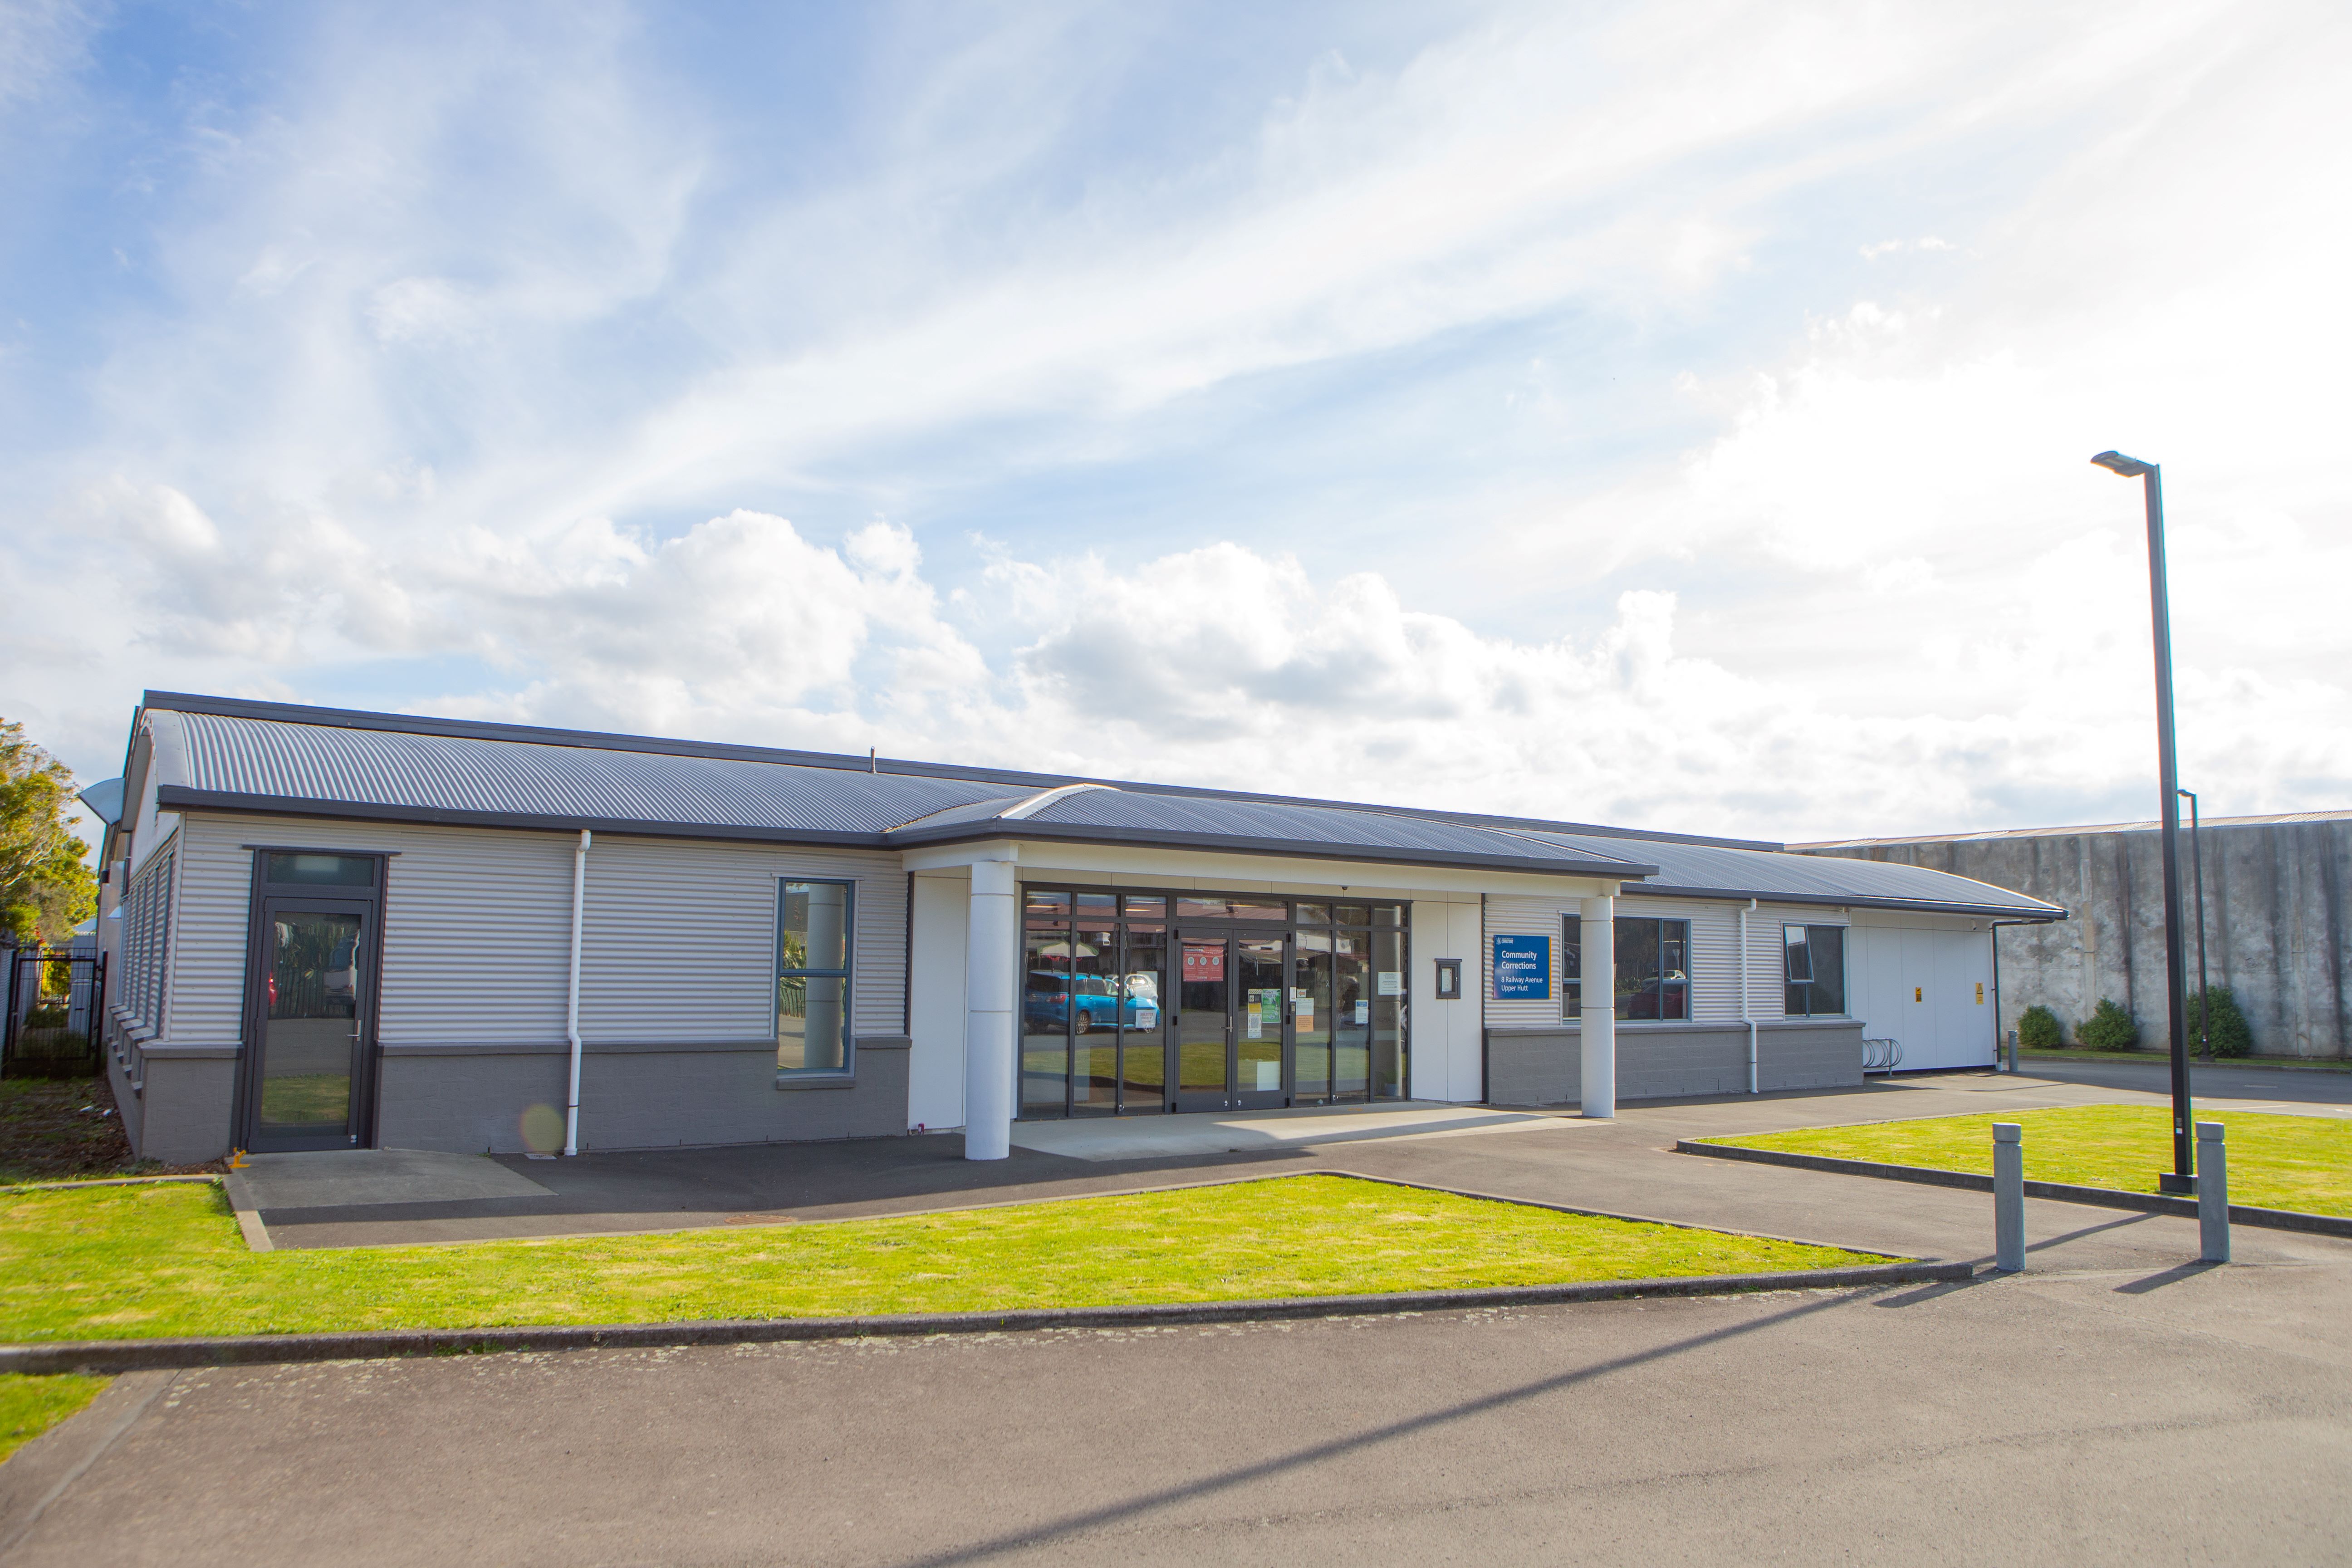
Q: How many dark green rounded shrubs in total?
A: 3